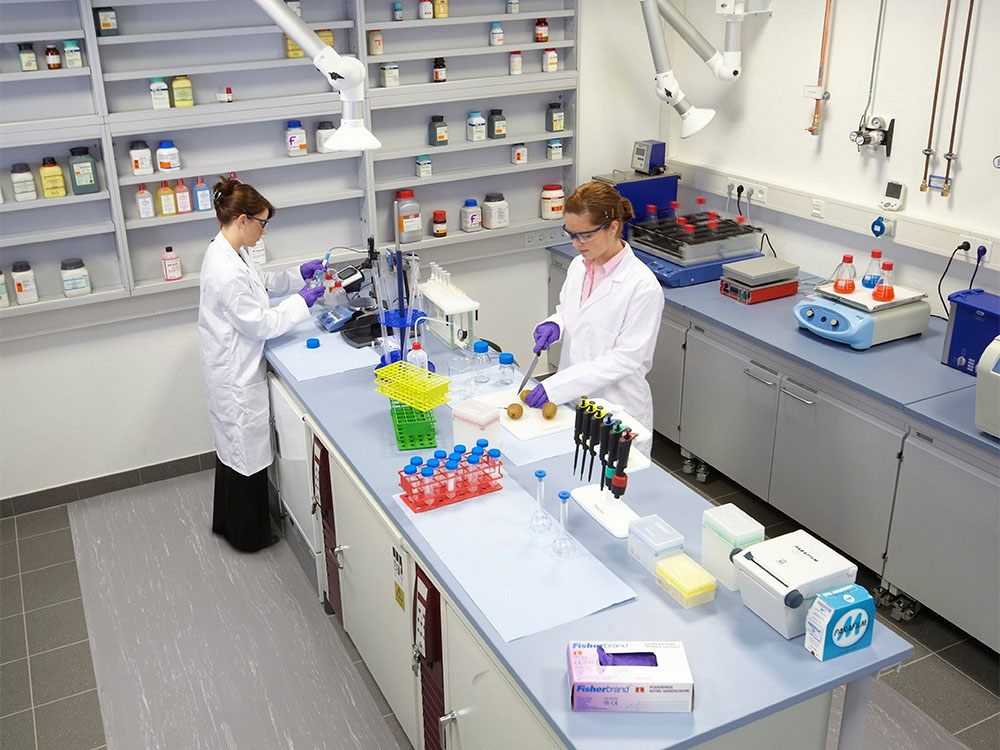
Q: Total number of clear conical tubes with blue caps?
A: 12